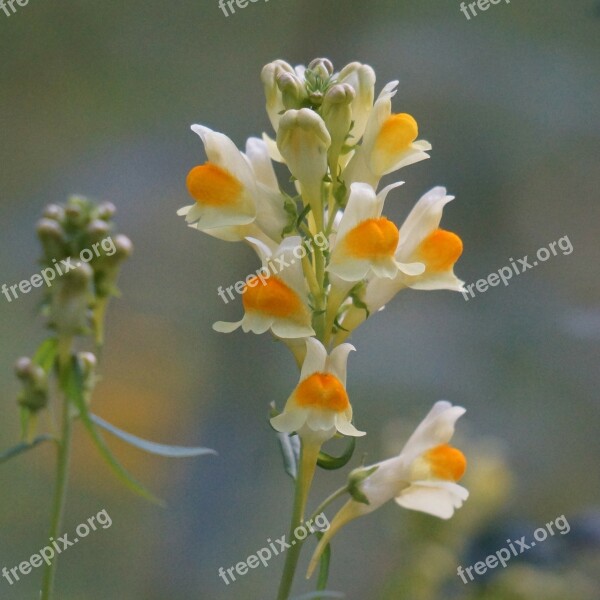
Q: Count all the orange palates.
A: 7